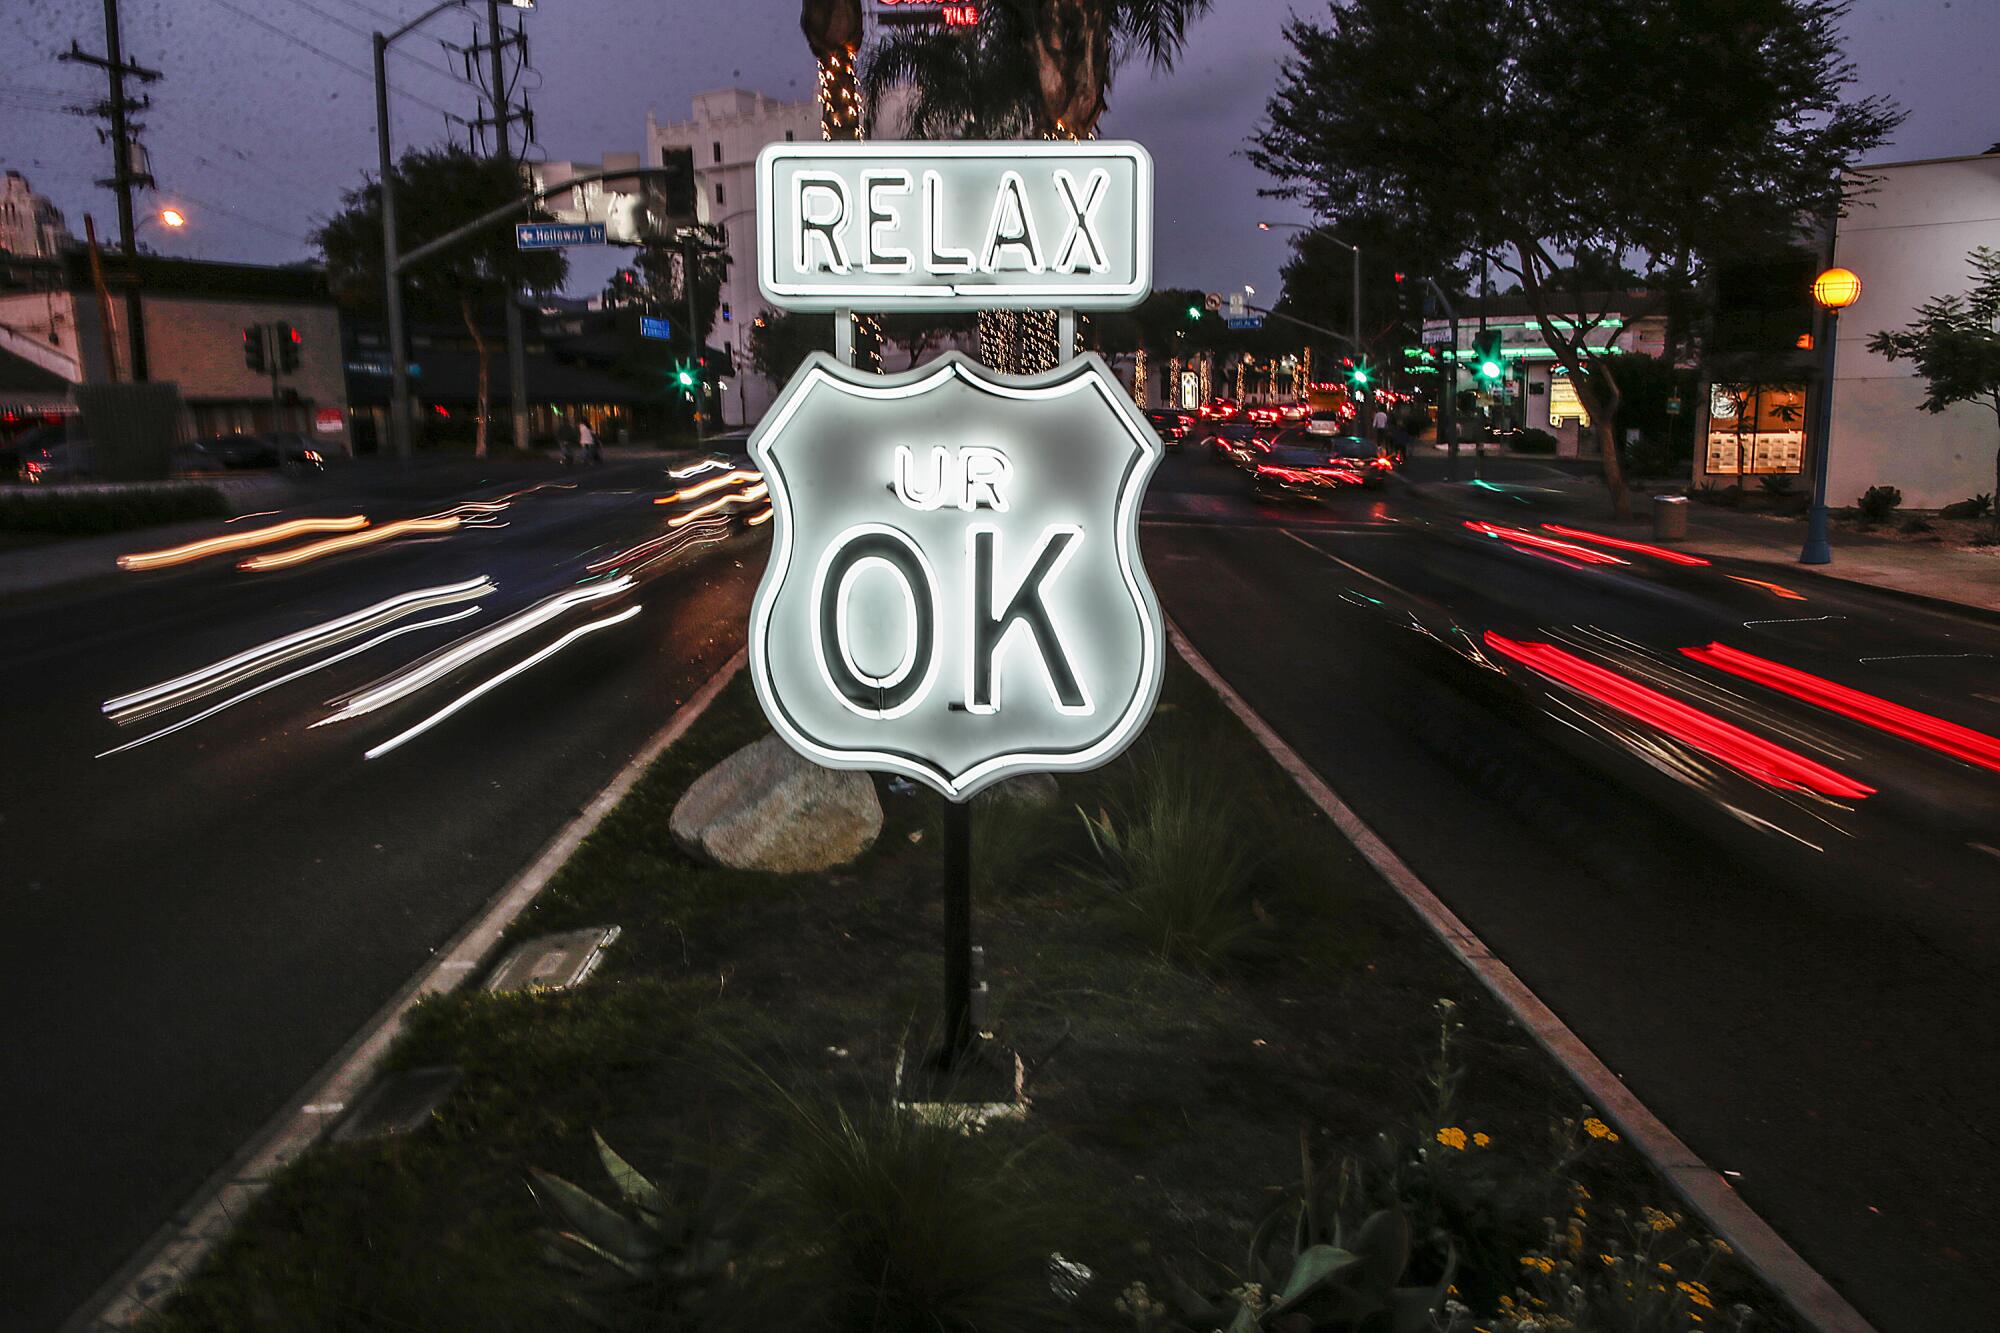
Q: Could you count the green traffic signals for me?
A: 4